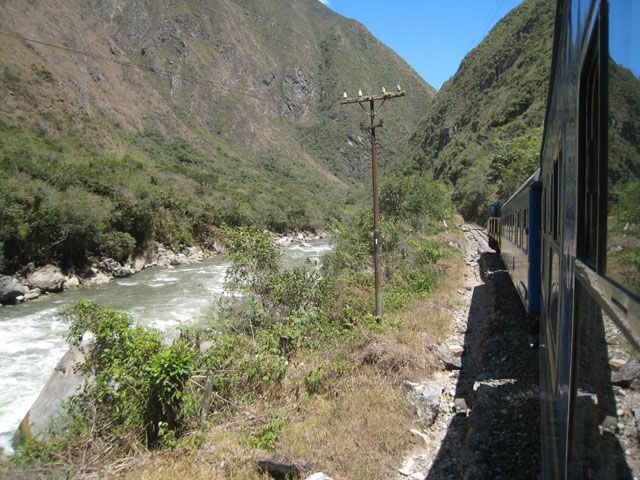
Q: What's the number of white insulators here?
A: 4